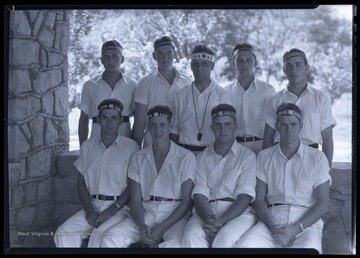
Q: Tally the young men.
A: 9